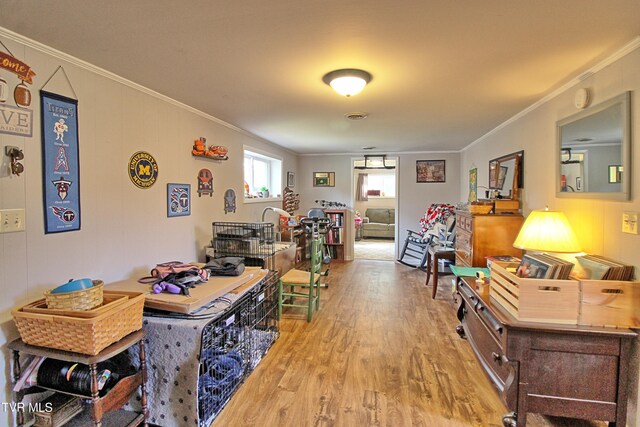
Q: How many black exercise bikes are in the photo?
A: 1